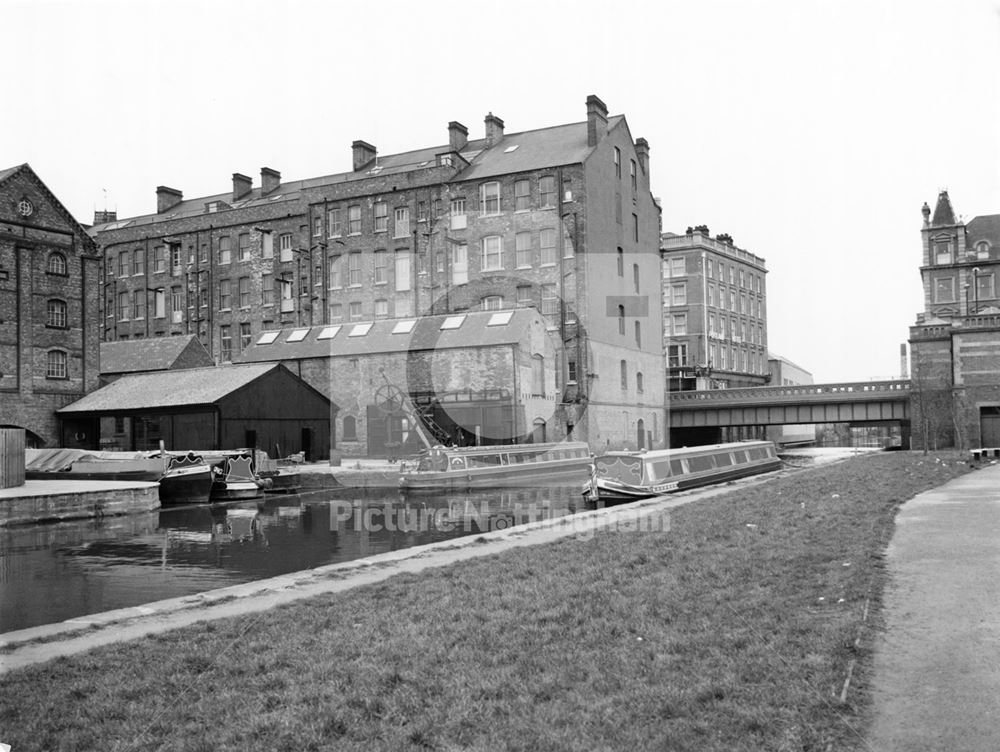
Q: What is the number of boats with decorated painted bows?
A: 3